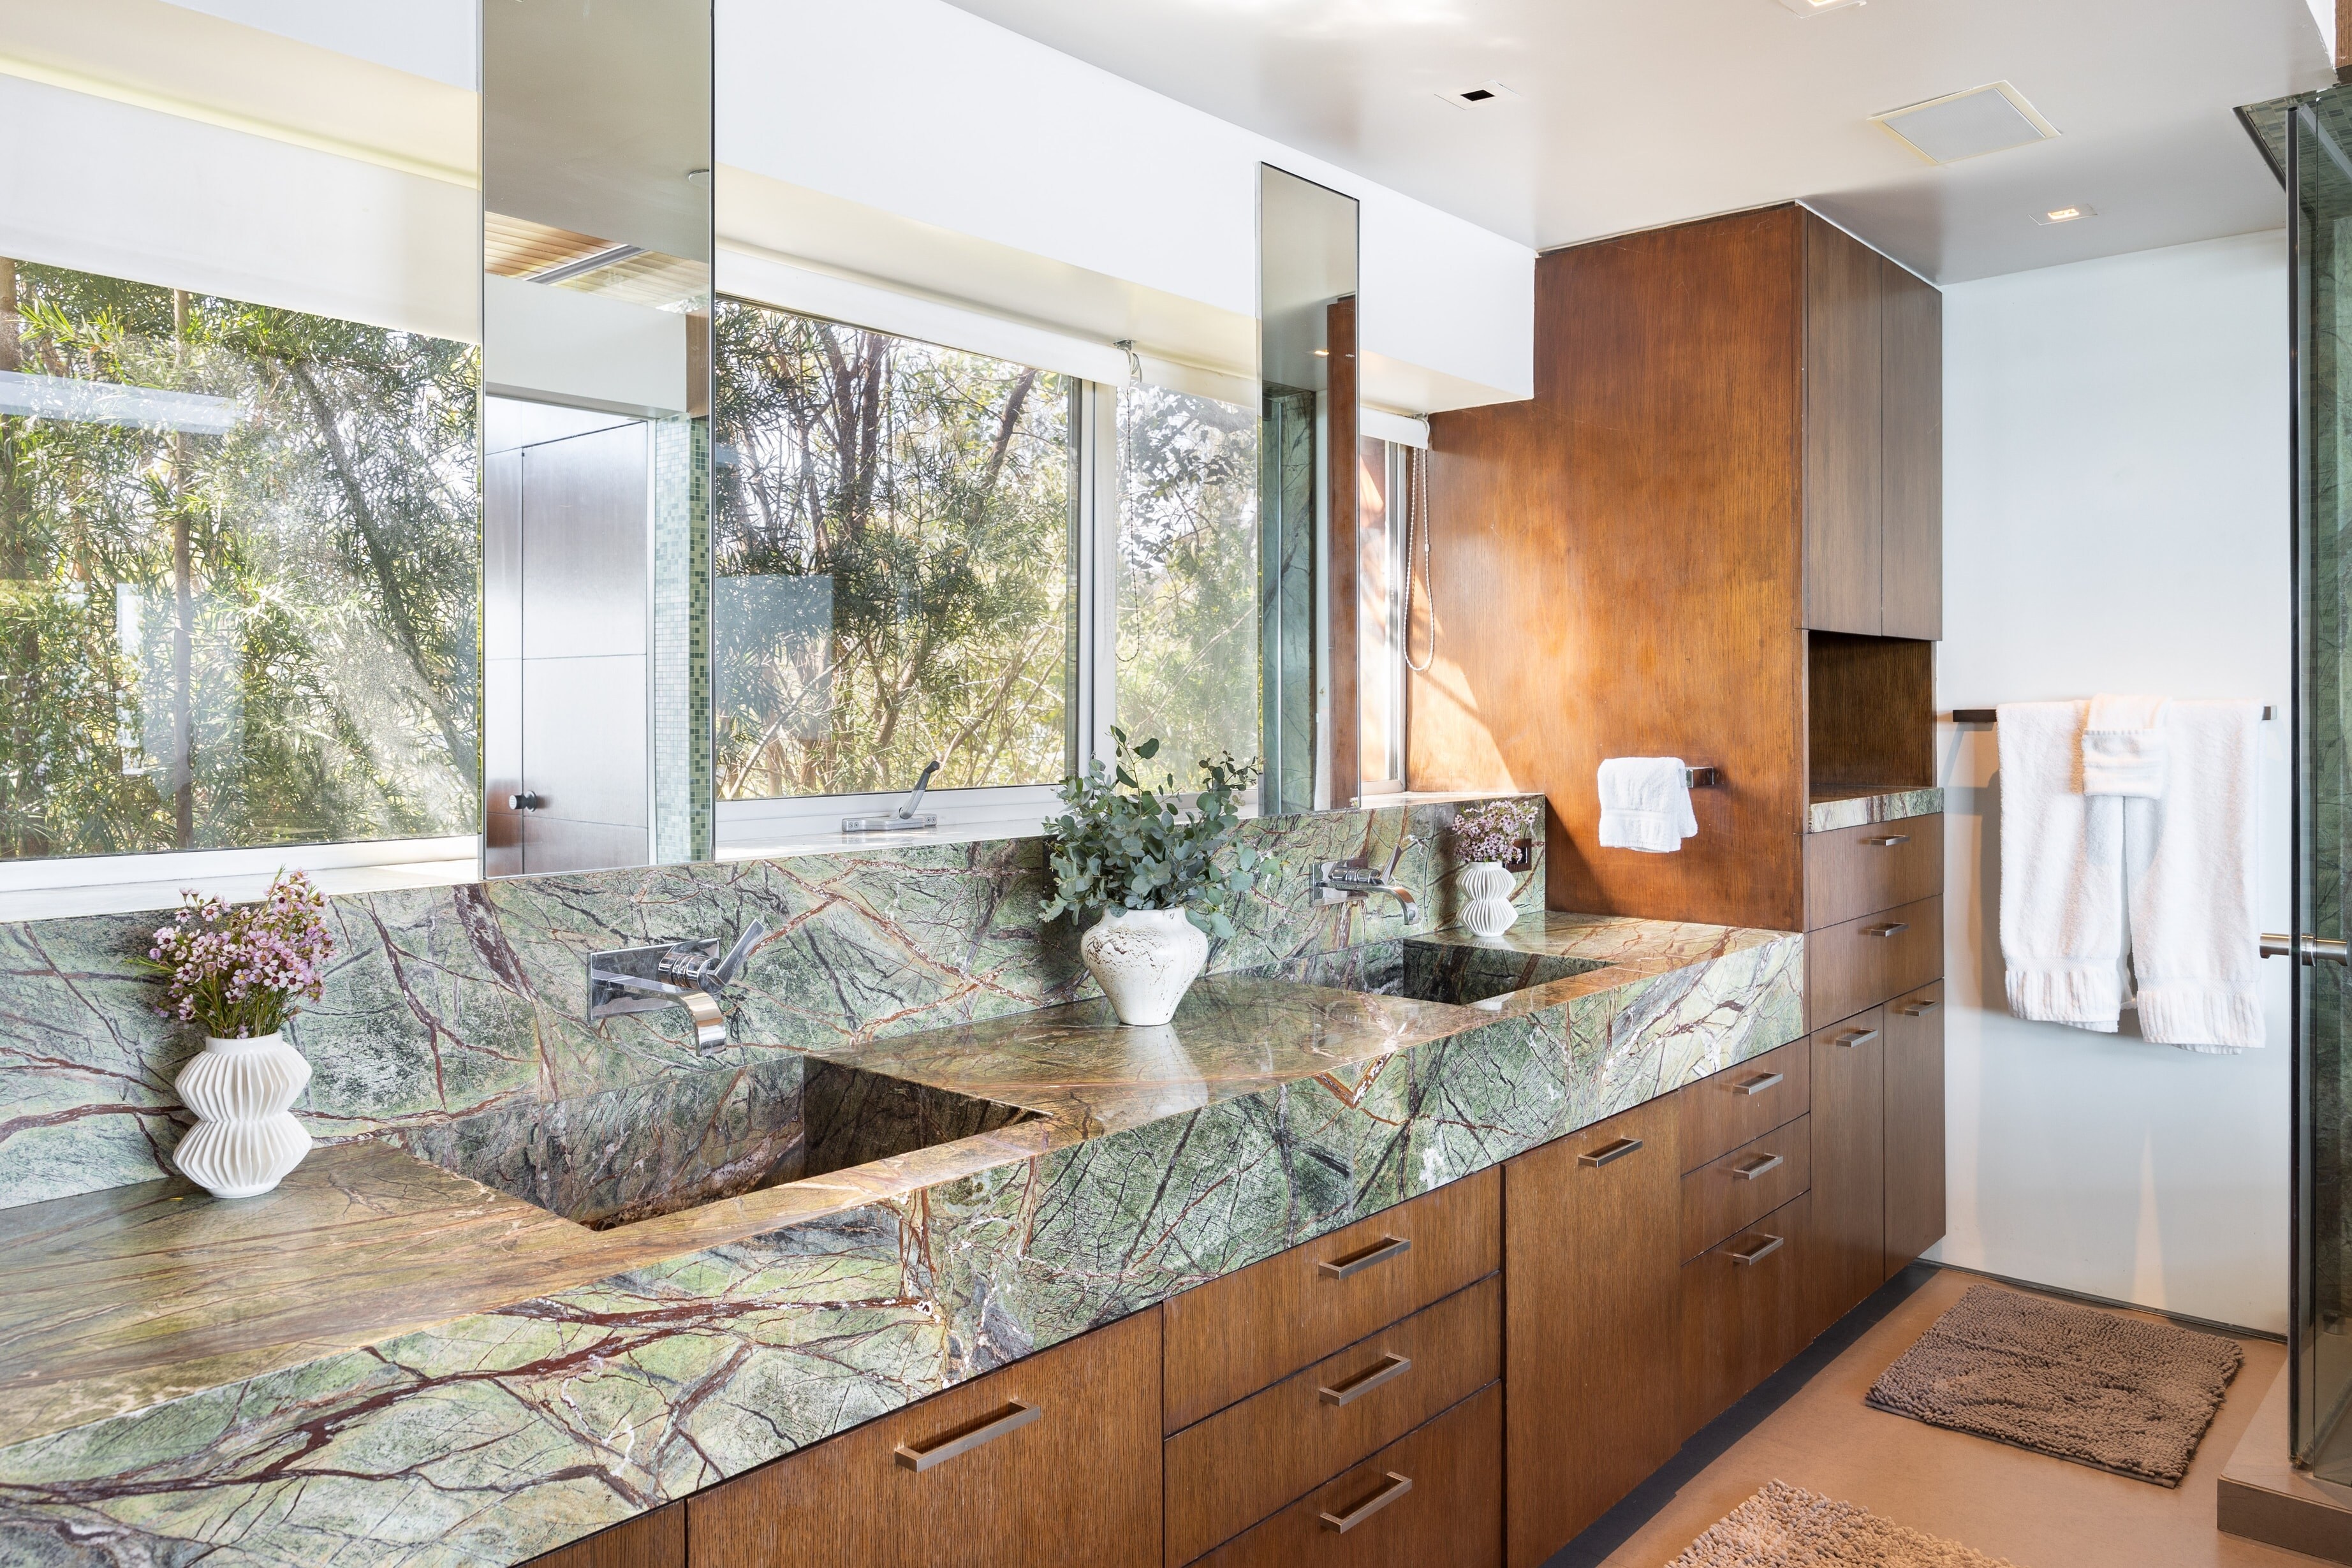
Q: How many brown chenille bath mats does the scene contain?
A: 2